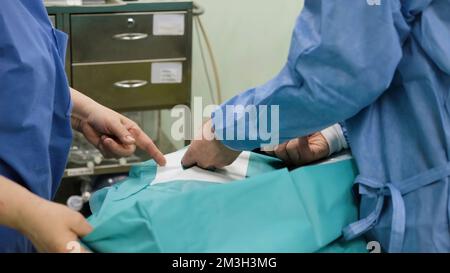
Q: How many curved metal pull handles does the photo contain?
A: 2